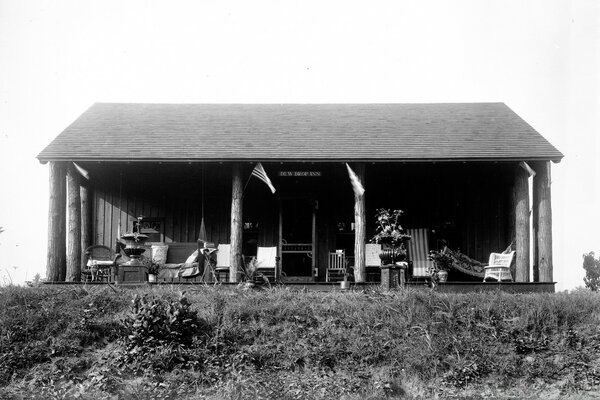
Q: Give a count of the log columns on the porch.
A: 7